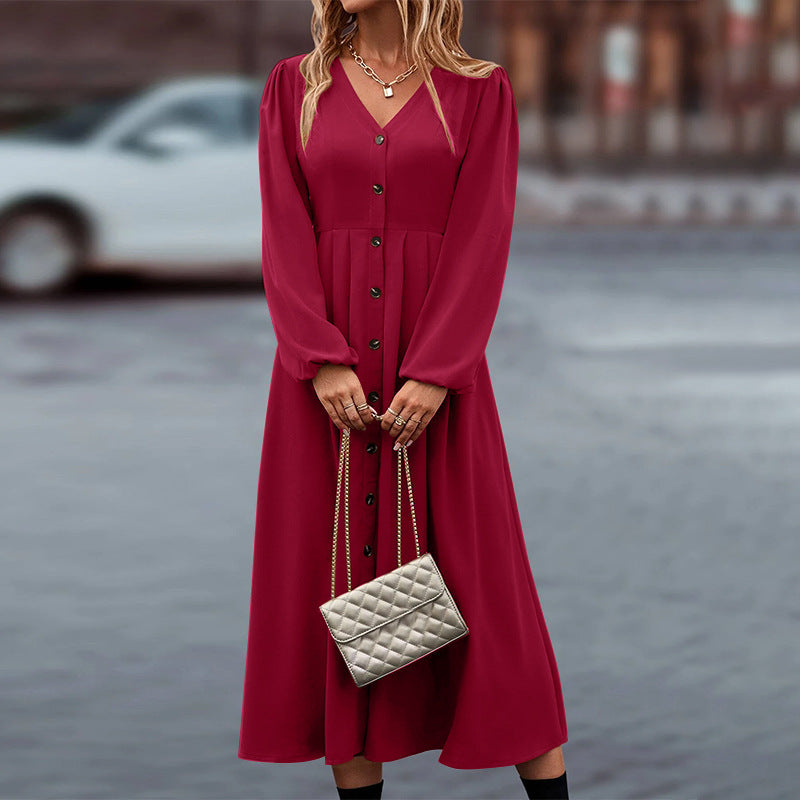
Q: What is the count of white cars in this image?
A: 1